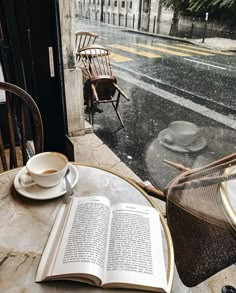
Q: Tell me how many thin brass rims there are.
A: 2